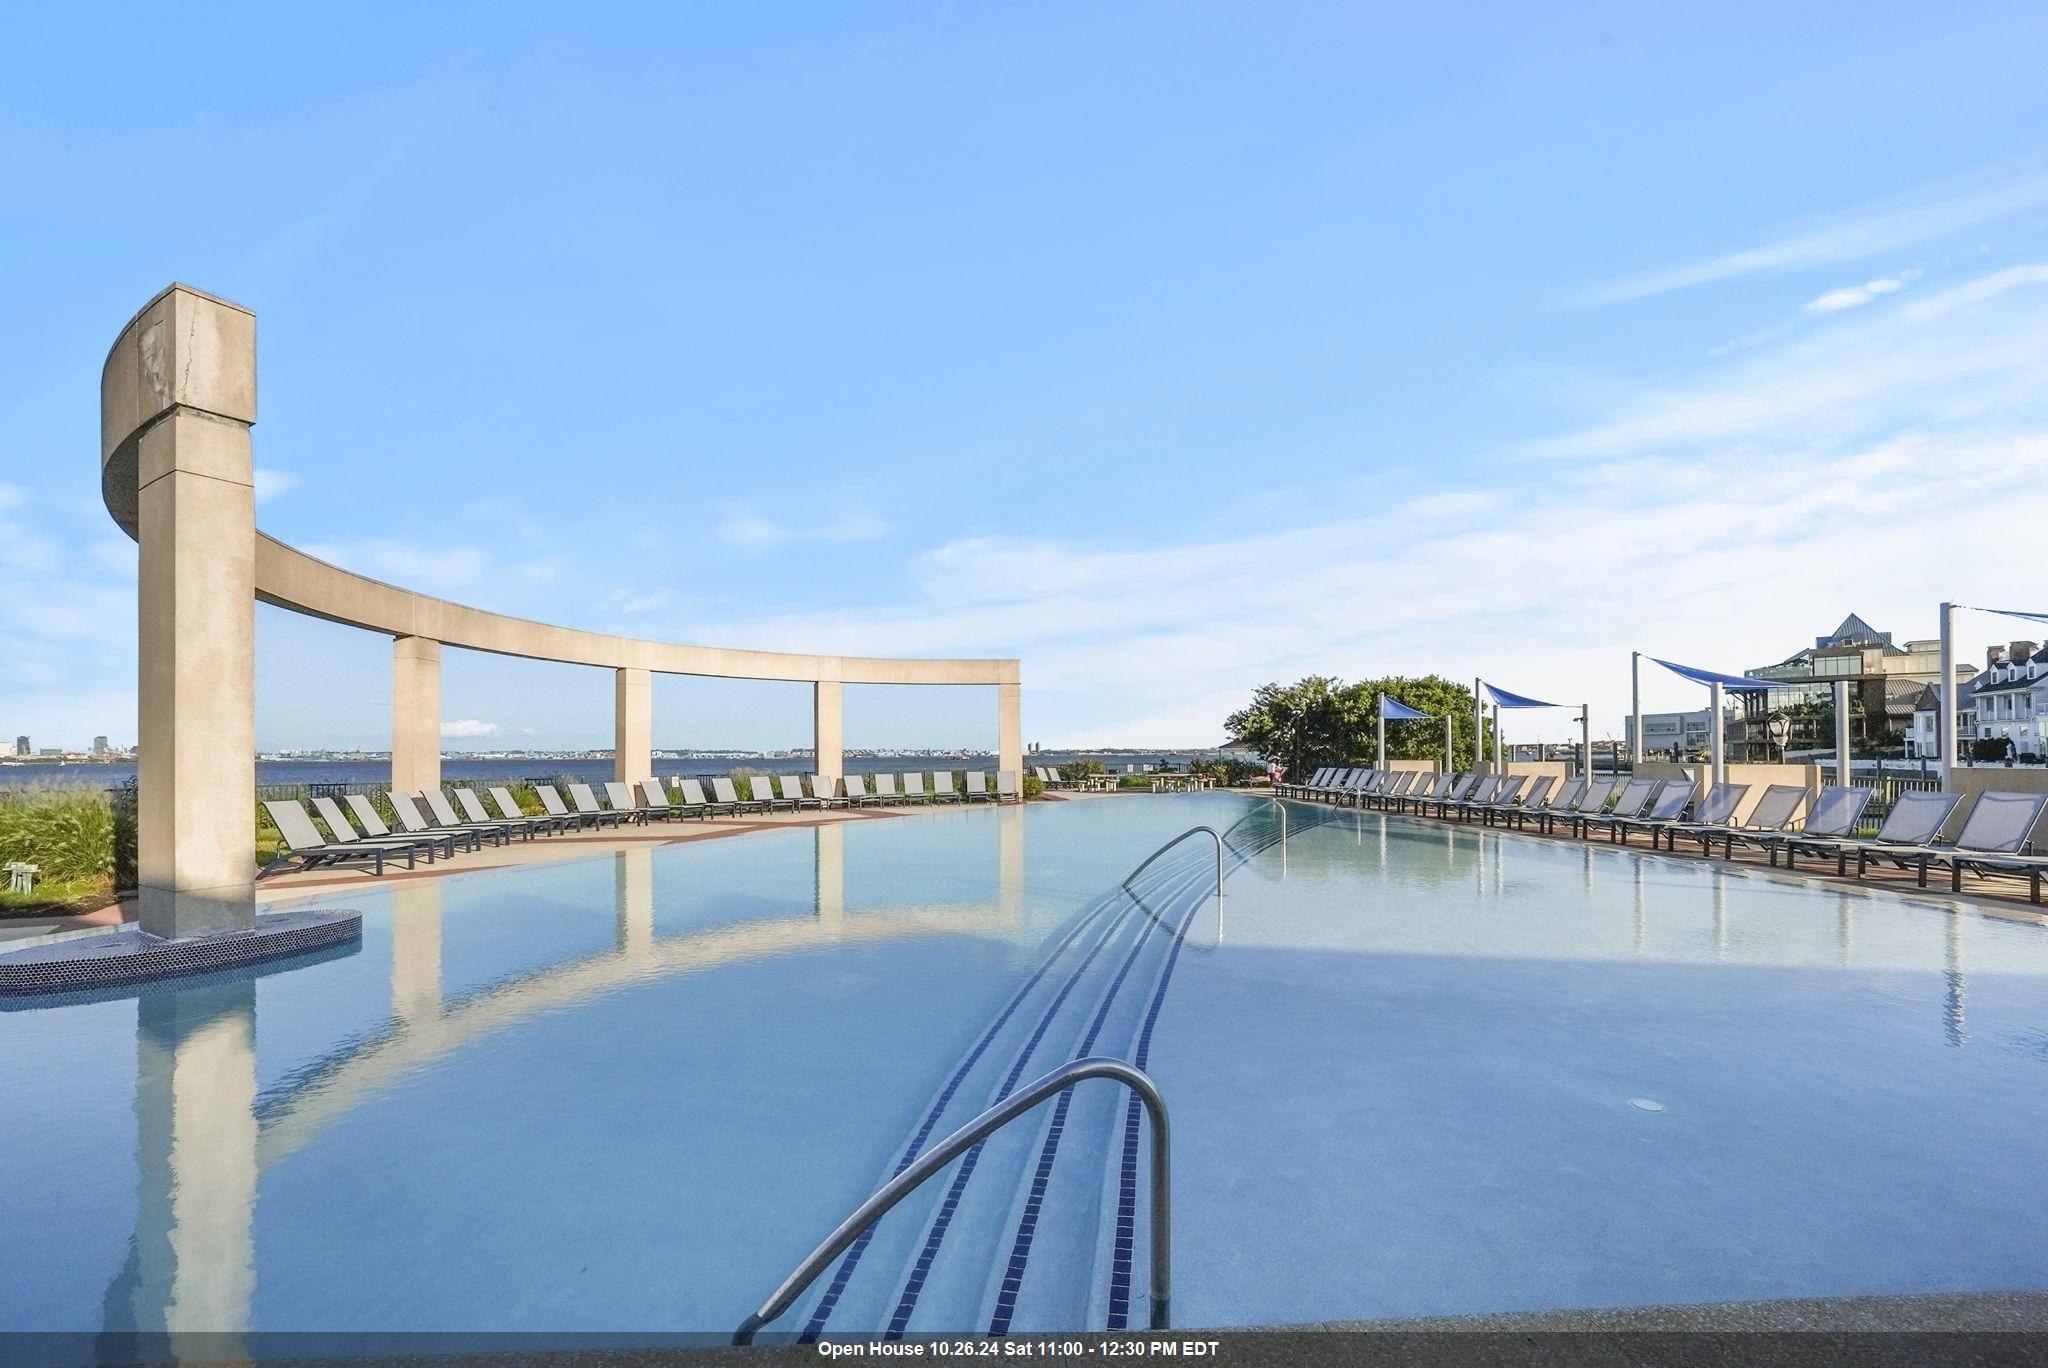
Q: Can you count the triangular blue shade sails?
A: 4